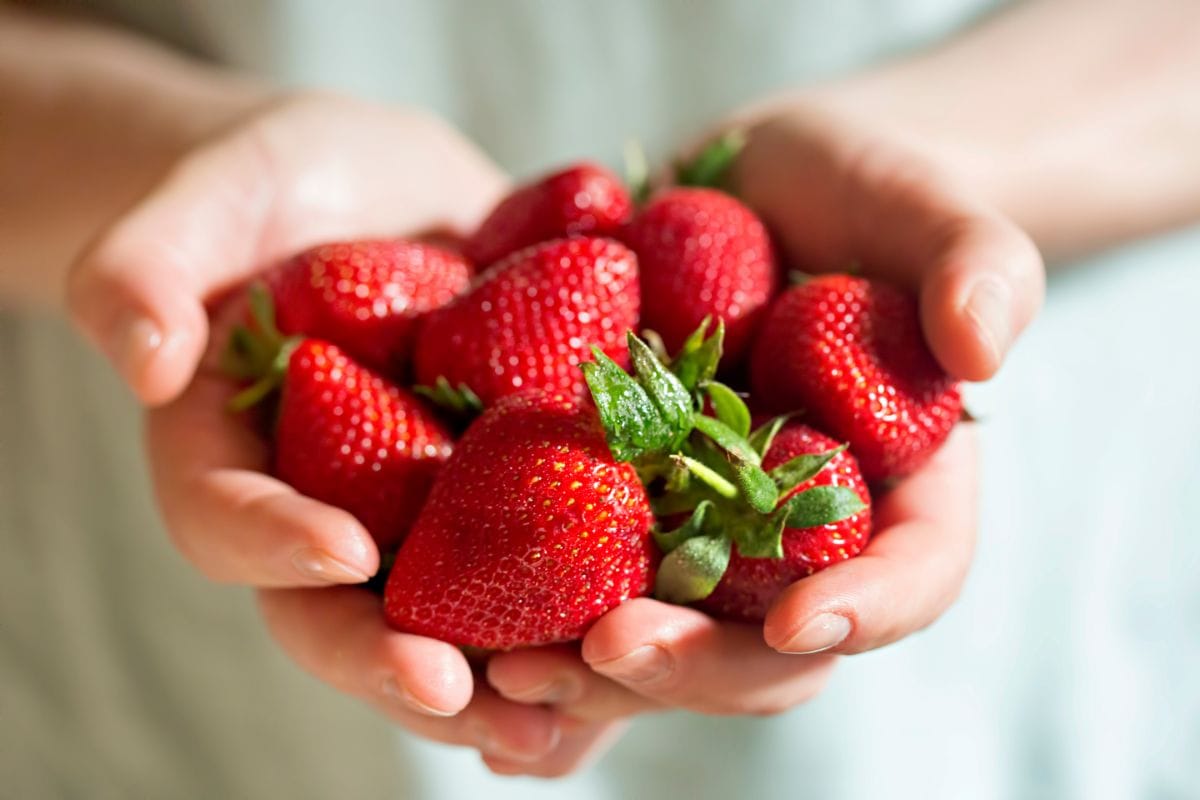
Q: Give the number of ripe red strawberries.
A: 8